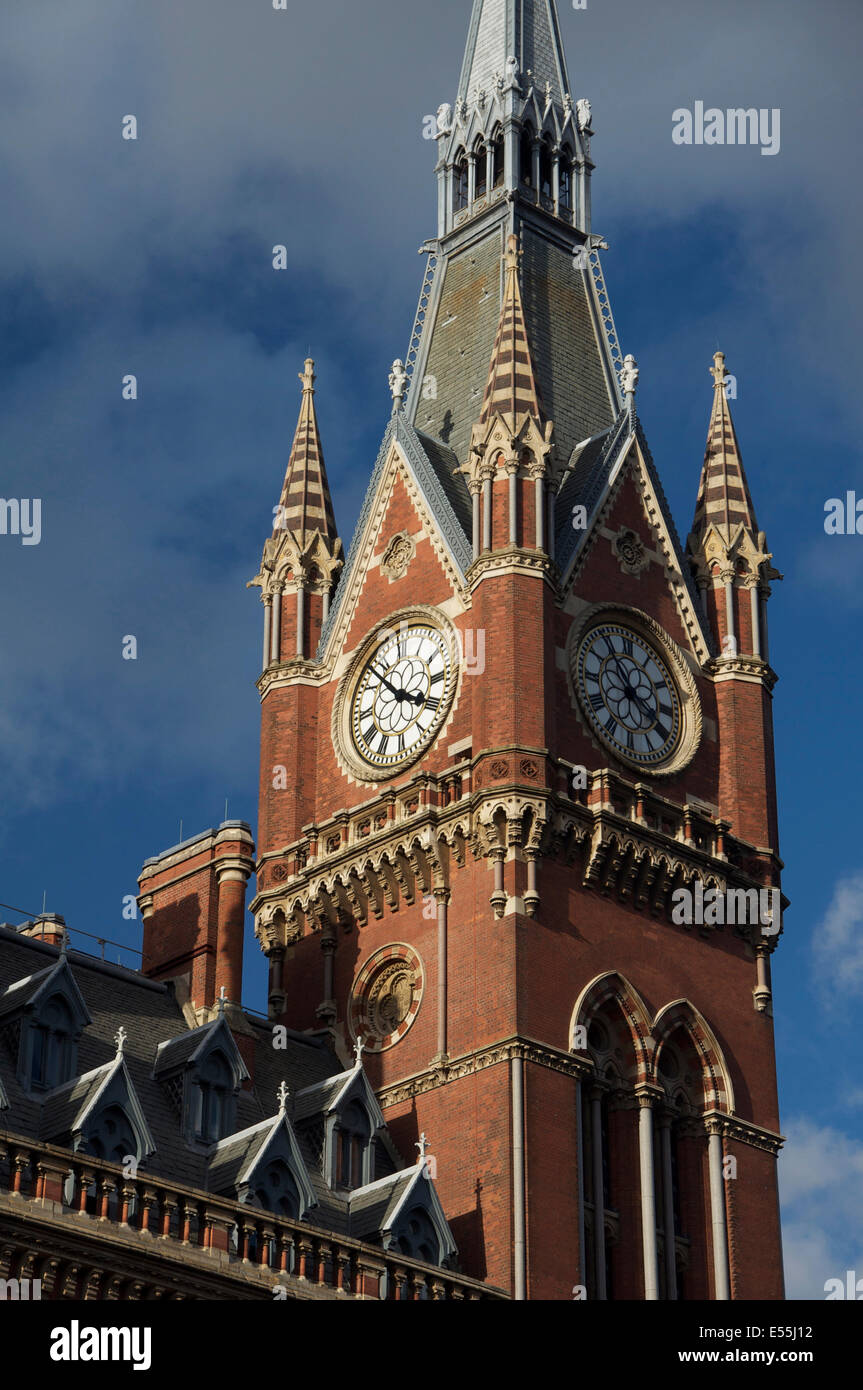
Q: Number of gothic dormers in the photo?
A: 6